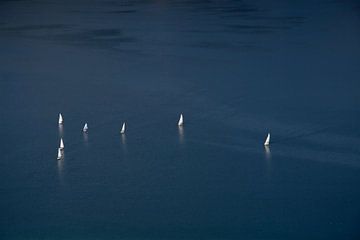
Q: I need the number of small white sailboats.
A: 7